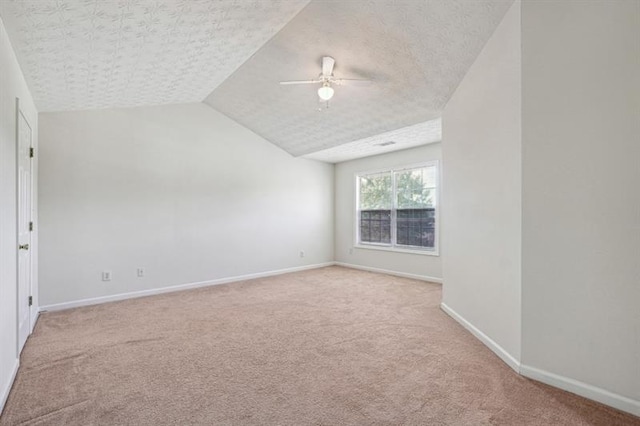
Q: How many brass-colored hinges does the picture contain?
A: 3